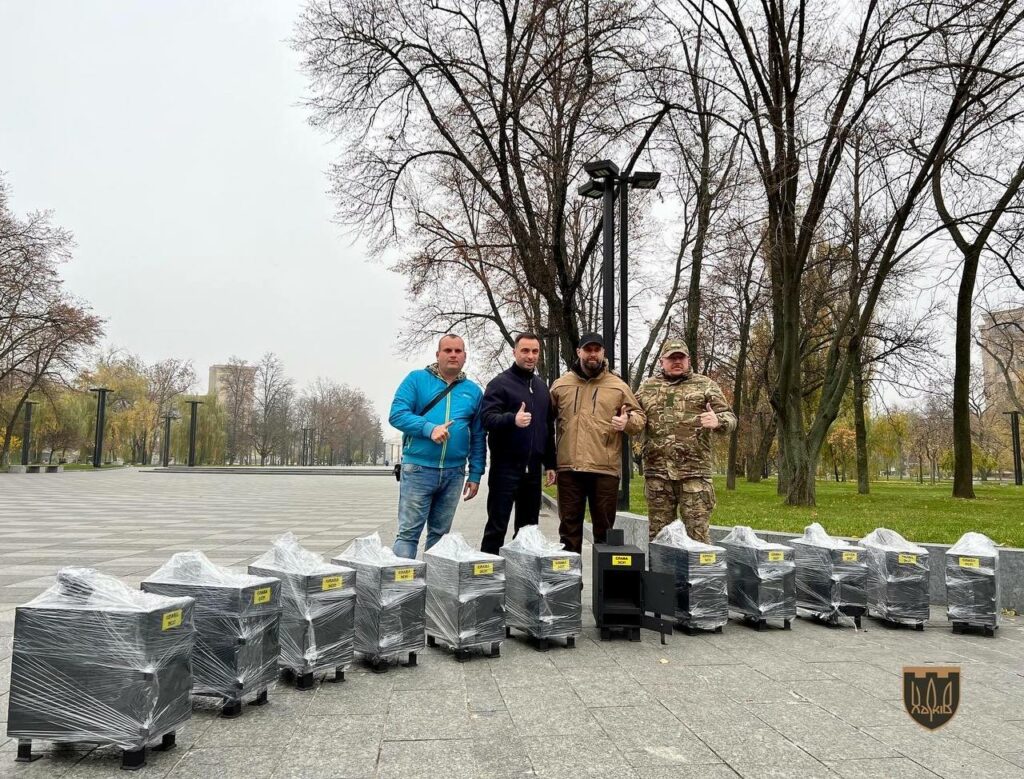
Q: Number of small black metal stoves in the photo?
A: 12